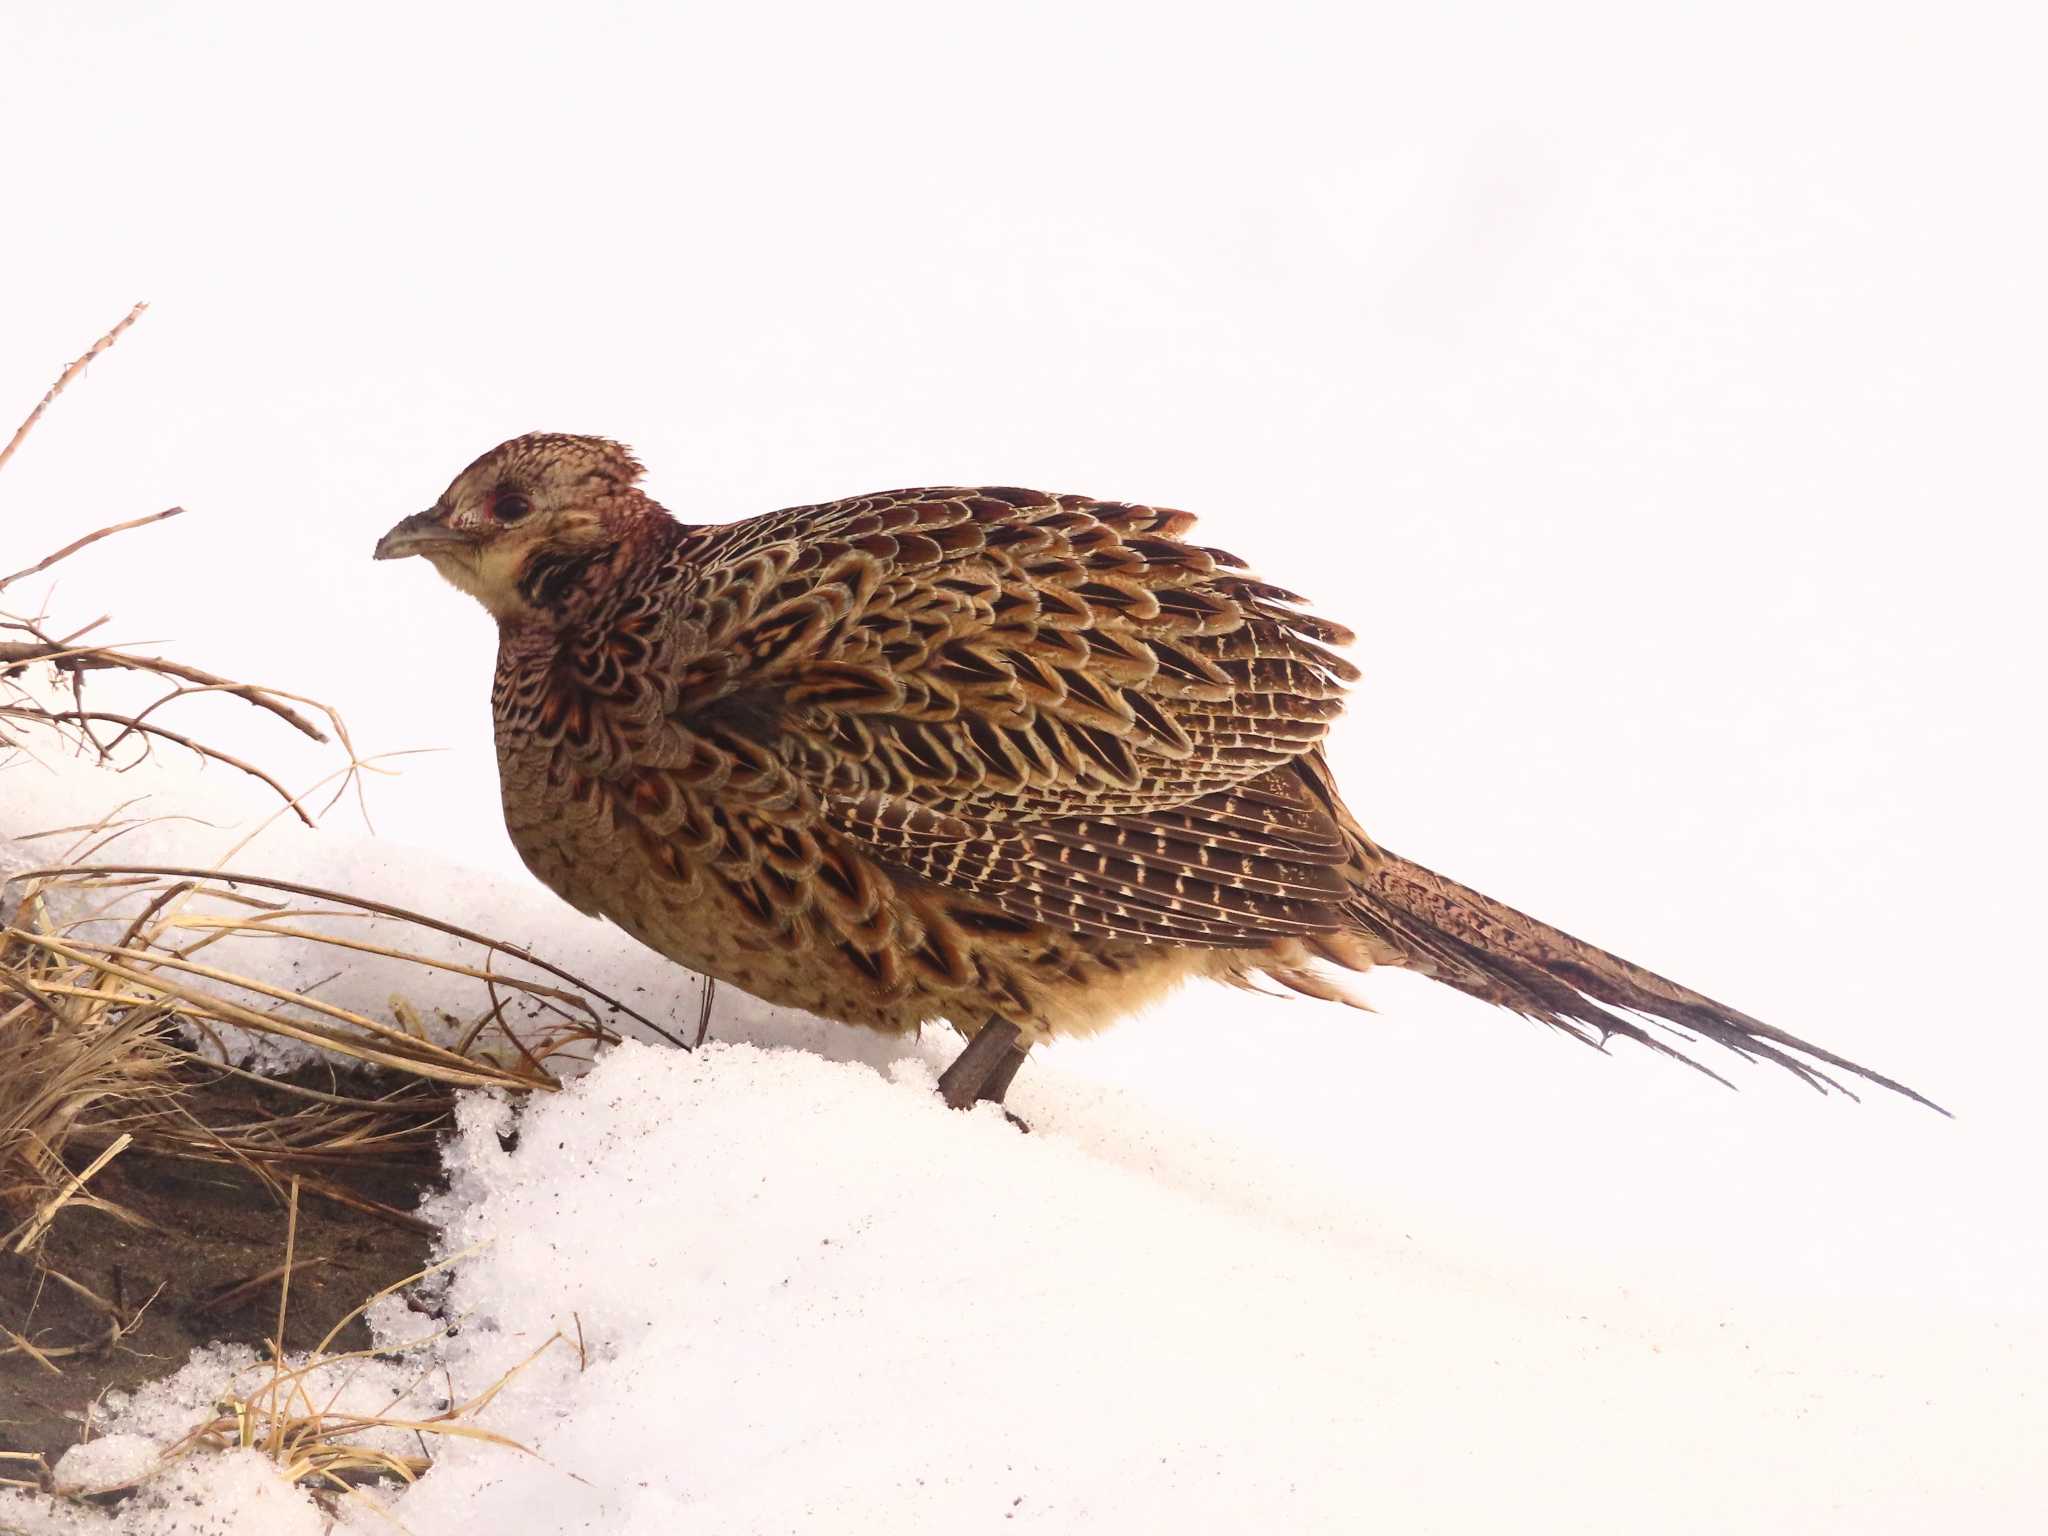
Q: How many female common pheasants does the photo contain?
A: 1